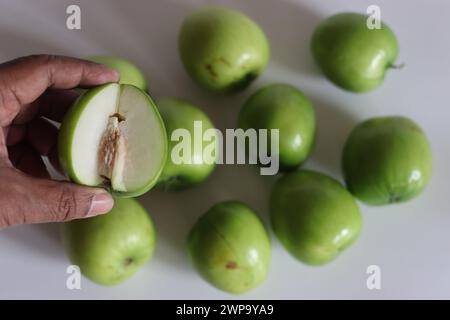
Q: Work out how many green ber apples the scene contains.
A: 10